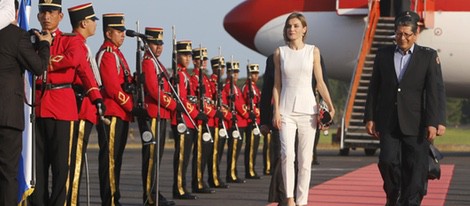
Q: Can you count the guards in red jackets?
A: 9